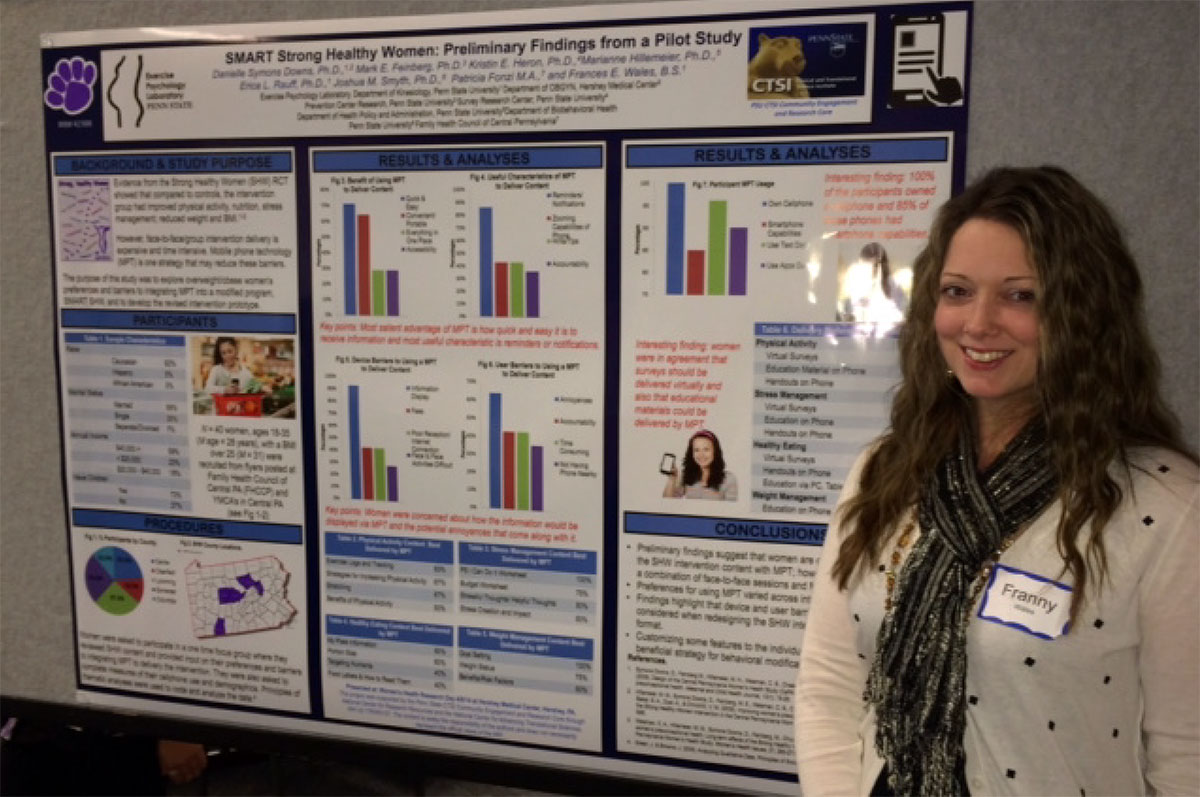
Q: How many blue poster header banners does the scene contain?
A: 6